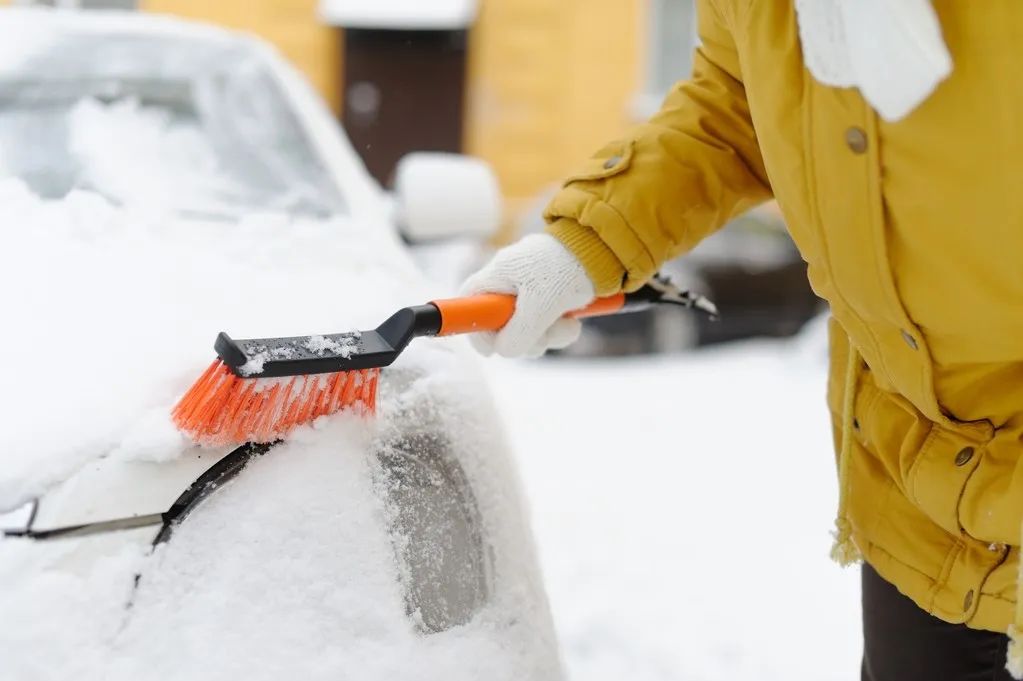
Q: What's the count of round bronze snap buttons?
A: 5